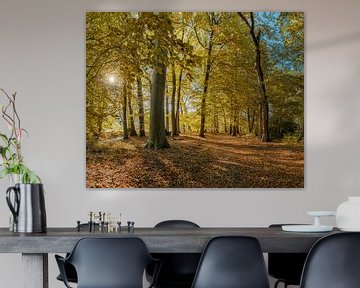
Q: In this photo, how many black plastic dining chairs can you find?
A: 6